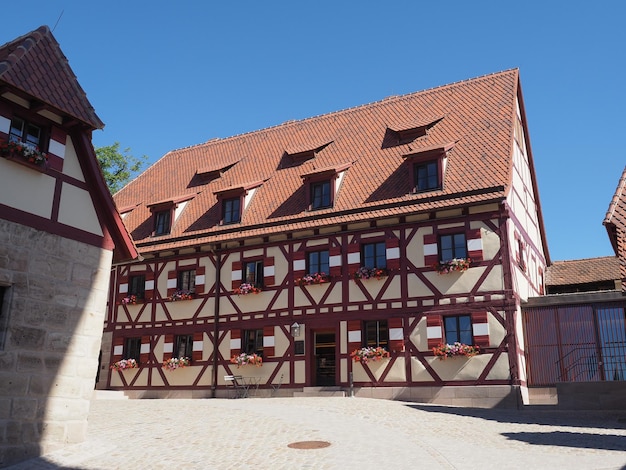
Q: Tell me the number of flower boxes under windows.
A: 12